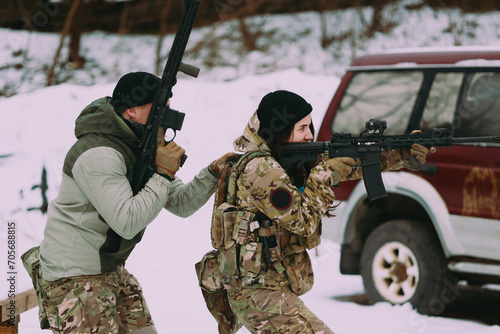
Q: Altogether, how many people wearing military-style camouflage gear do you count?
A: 2